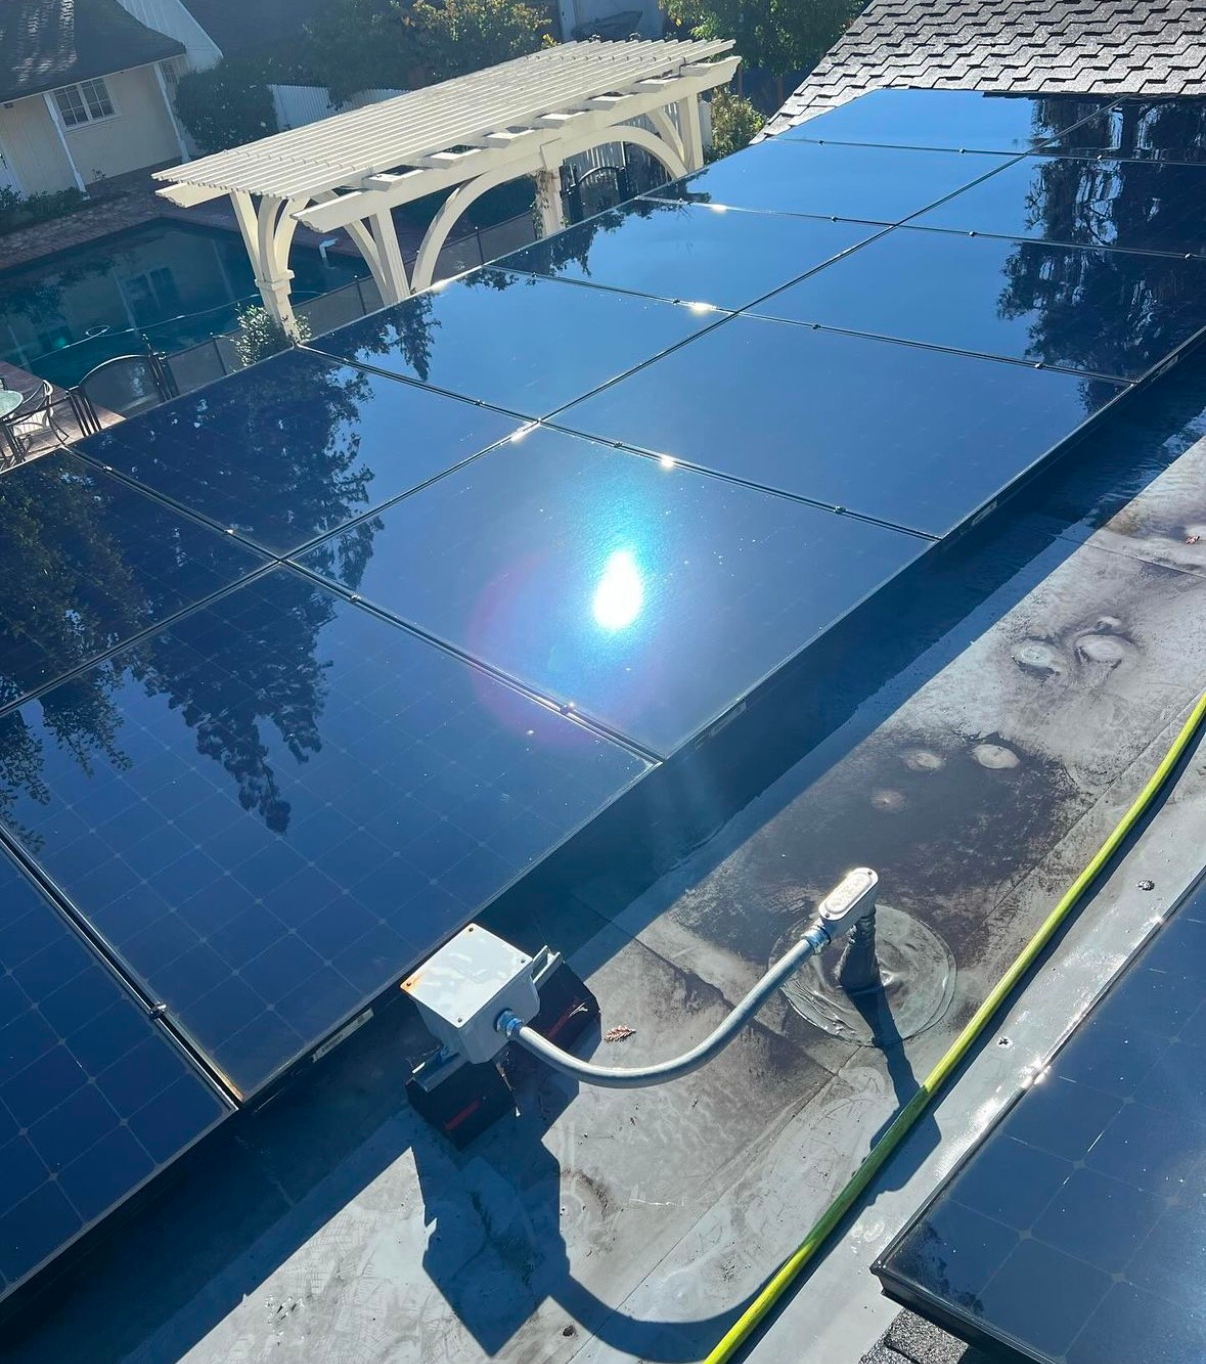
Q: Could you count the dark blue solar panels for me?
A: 14